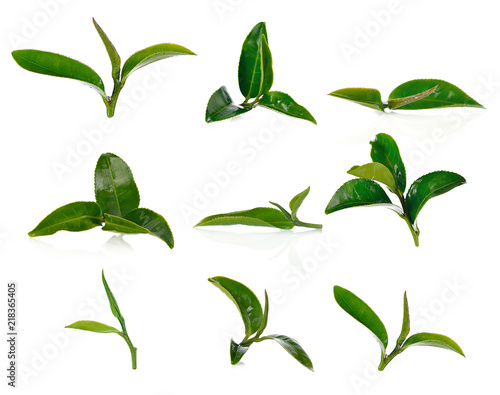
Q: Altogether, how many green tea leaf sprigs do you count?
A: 9